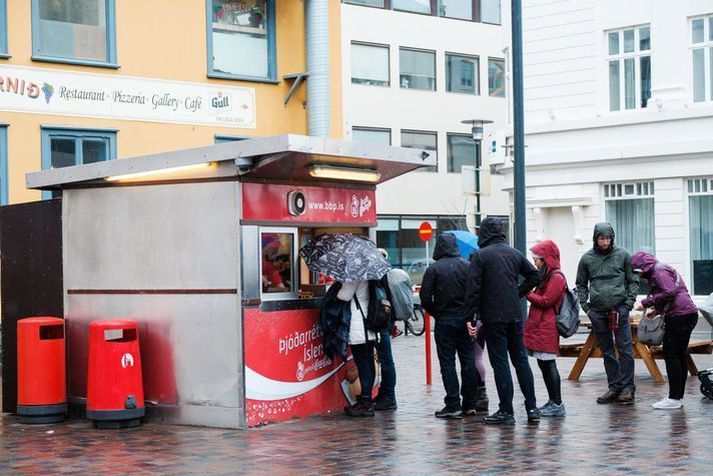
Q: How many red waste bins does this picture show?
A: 2